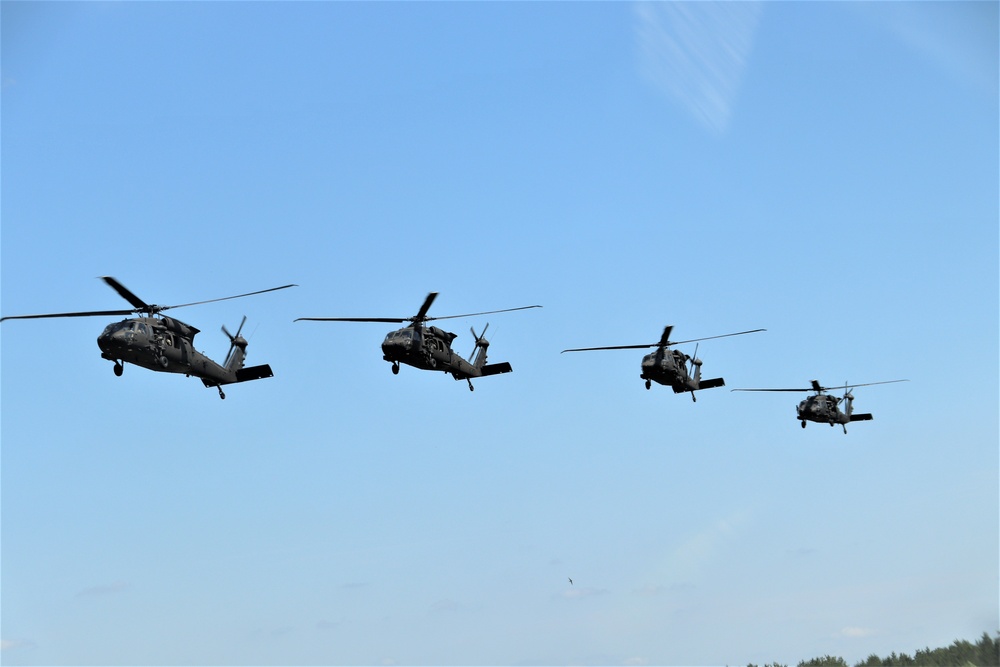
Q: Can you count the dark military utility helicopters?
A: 4